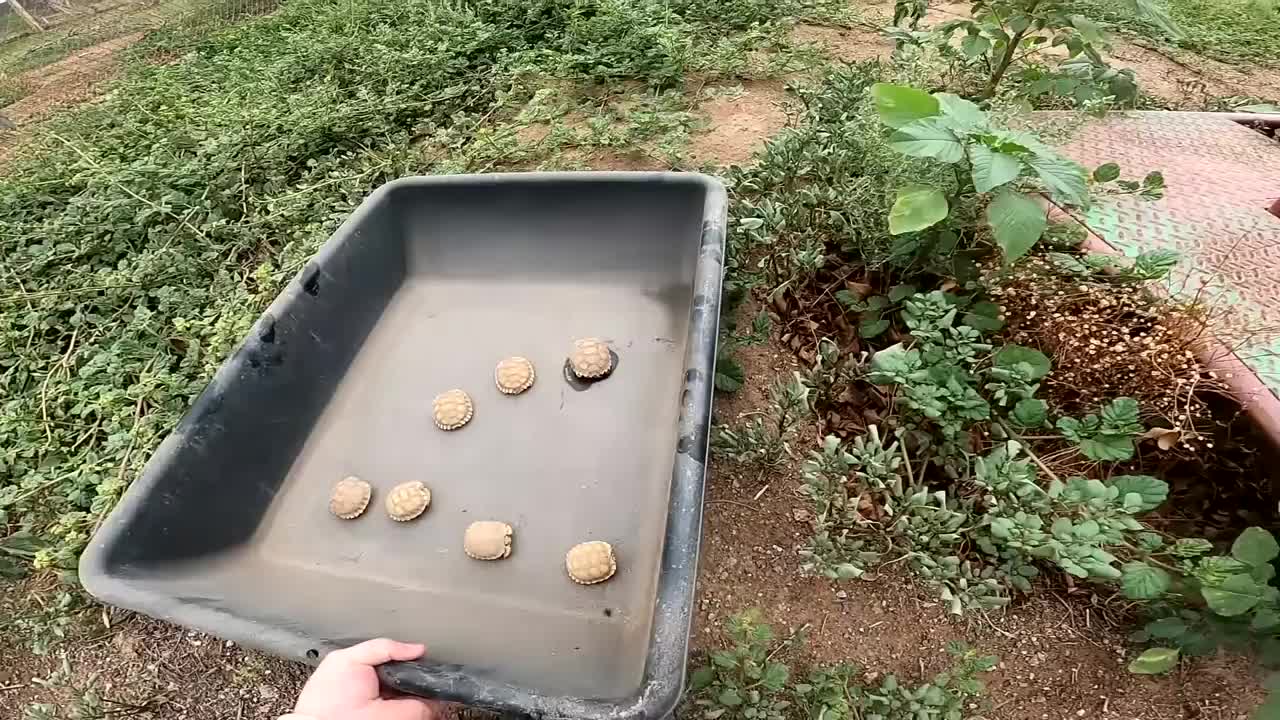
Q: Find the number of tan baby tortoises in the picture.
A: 7